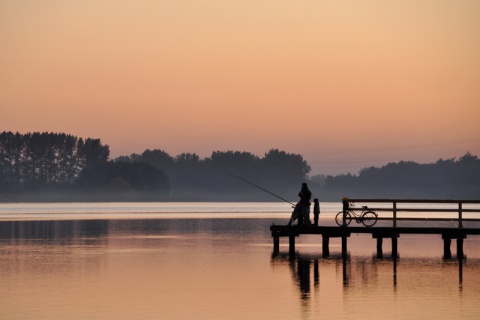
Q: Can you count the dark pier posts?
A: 8